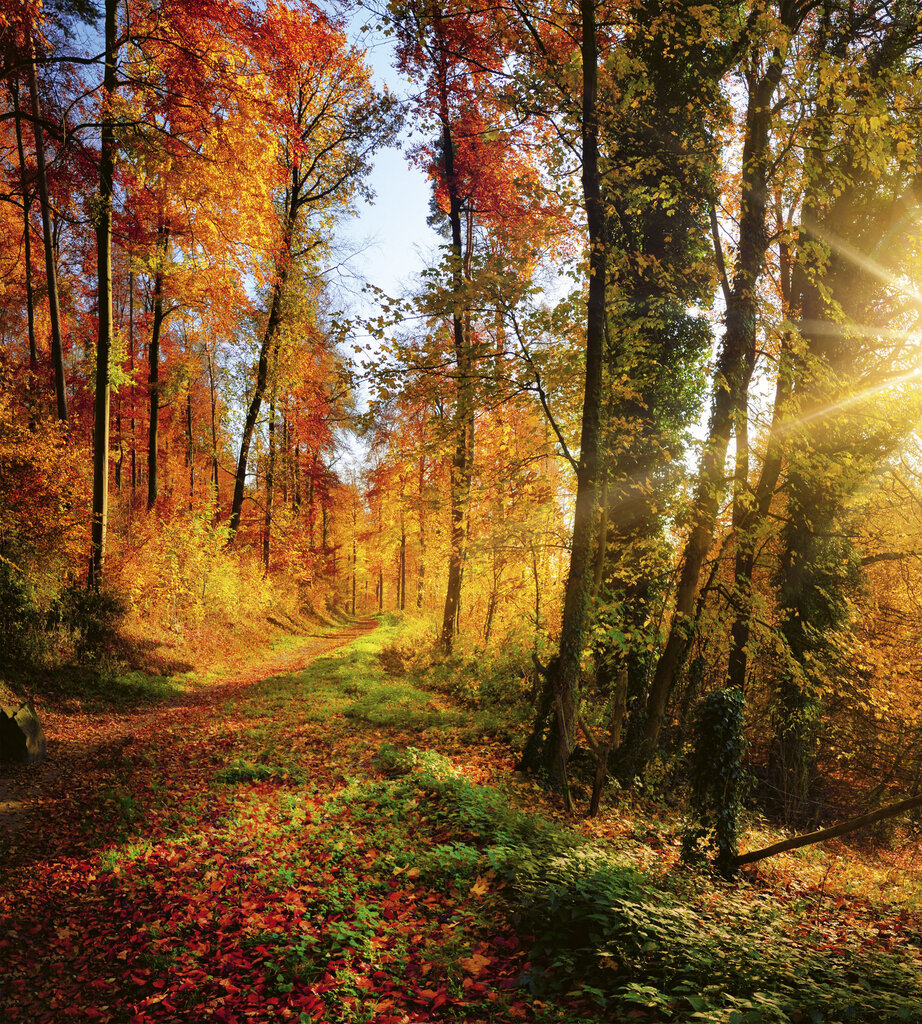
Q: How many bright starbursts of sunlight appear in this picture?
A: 1